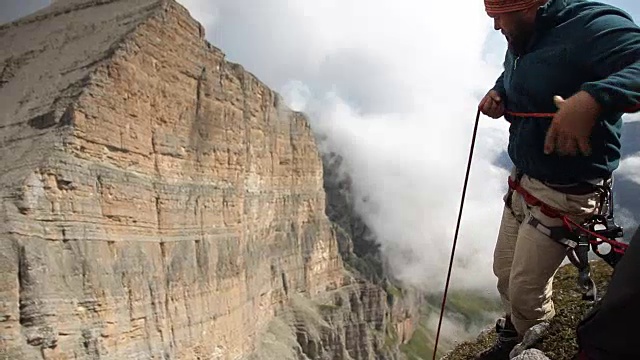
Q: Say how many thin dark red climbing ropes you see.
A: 1